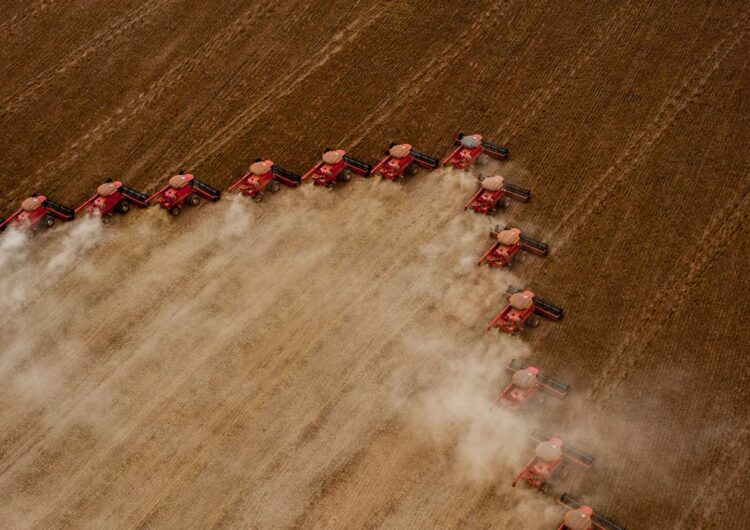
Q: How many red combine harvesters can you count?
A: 13